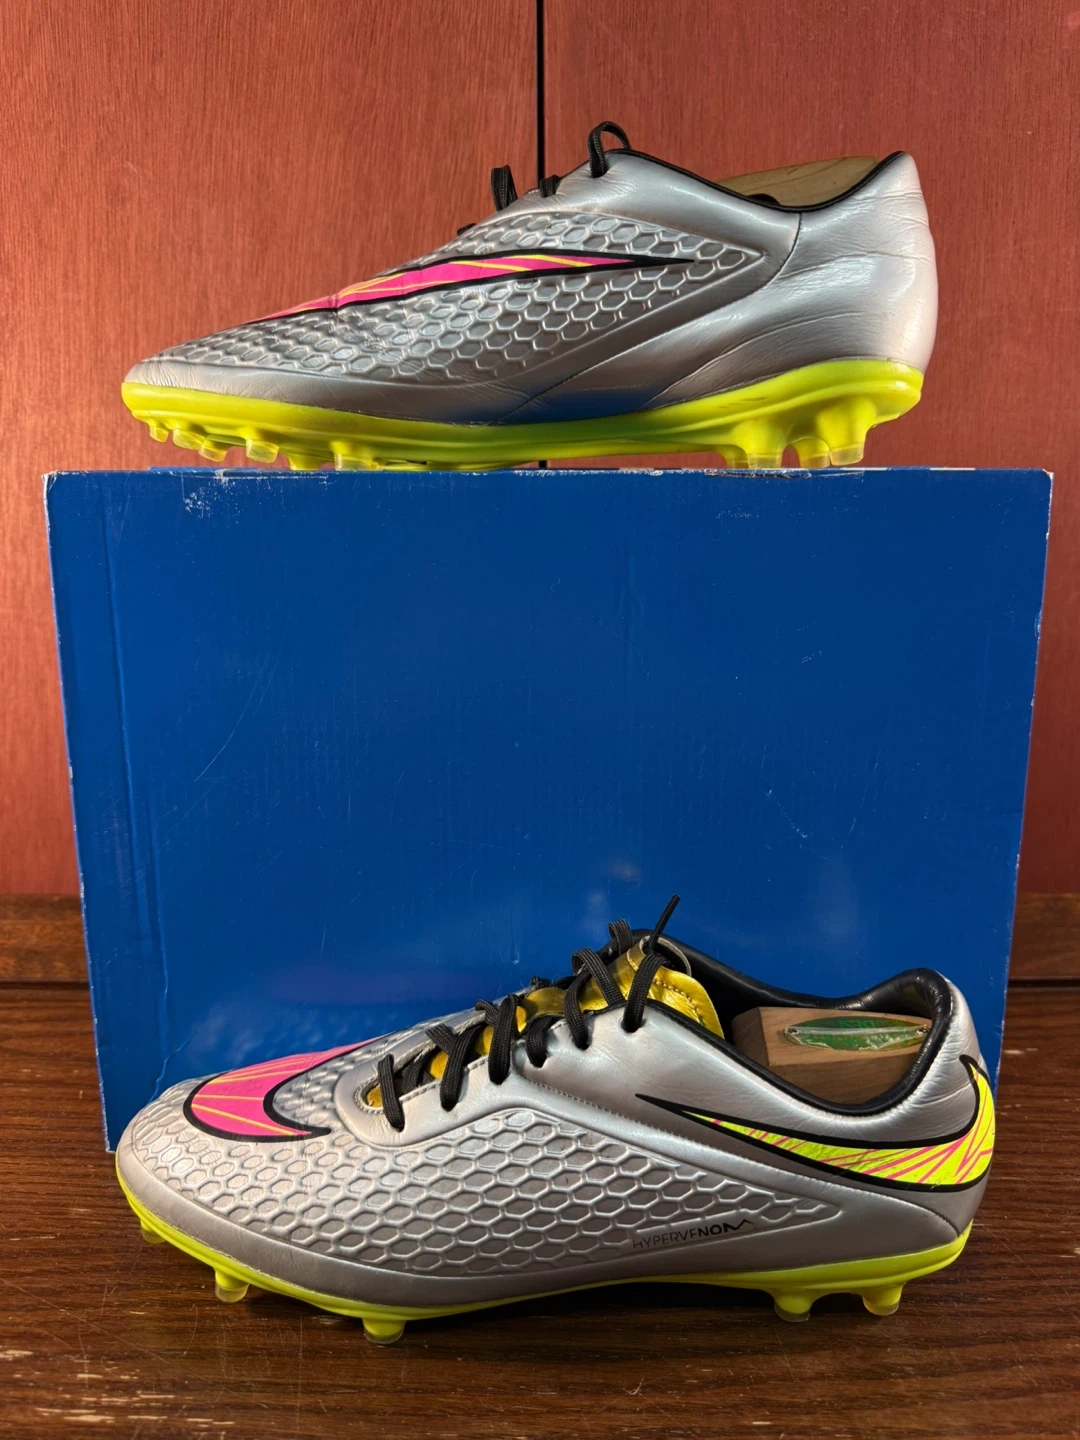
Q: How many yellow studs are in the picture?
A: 15